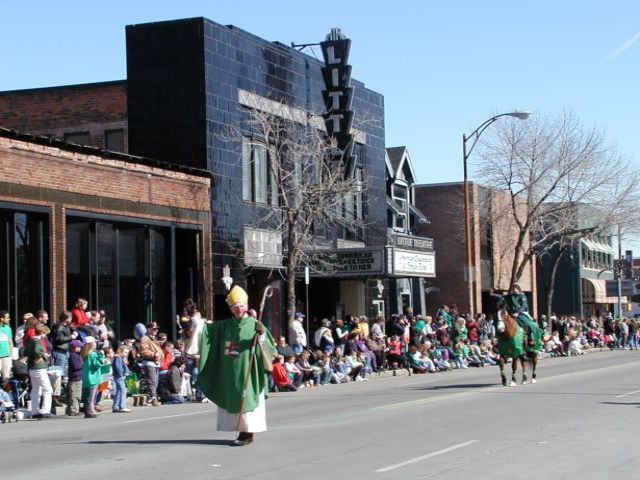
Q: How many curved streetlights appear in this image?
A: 1